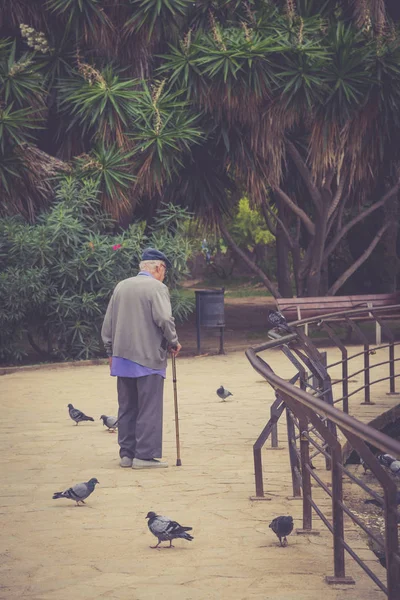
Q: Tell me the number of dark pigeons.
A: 1